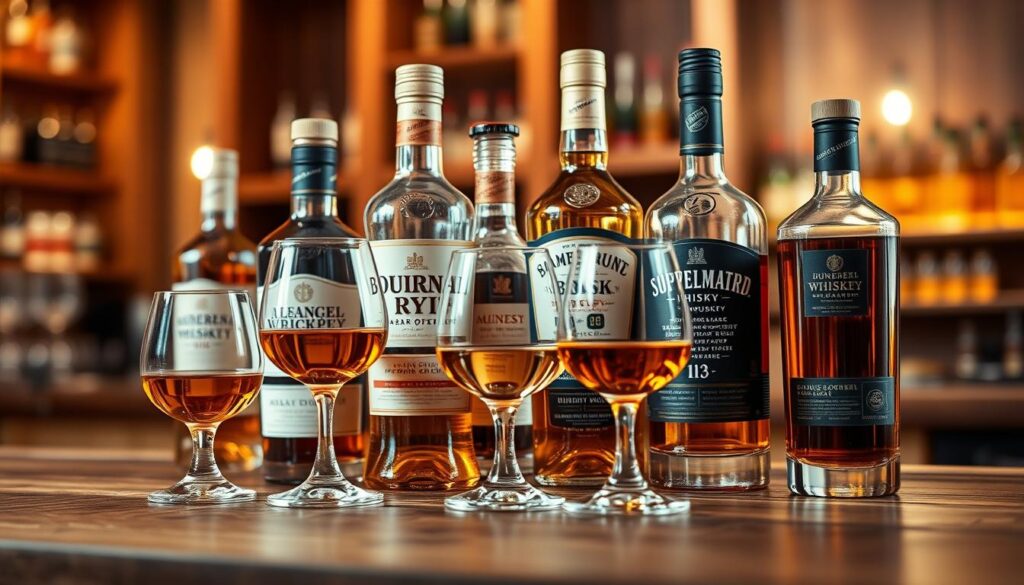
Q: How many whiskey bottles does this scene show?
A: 7